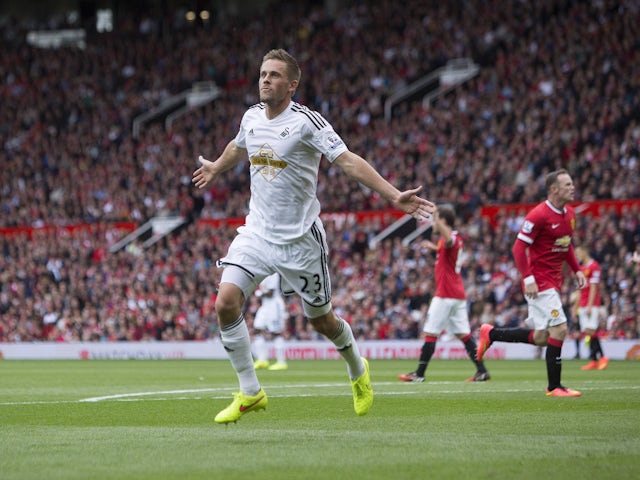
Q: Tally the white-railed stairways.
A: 4